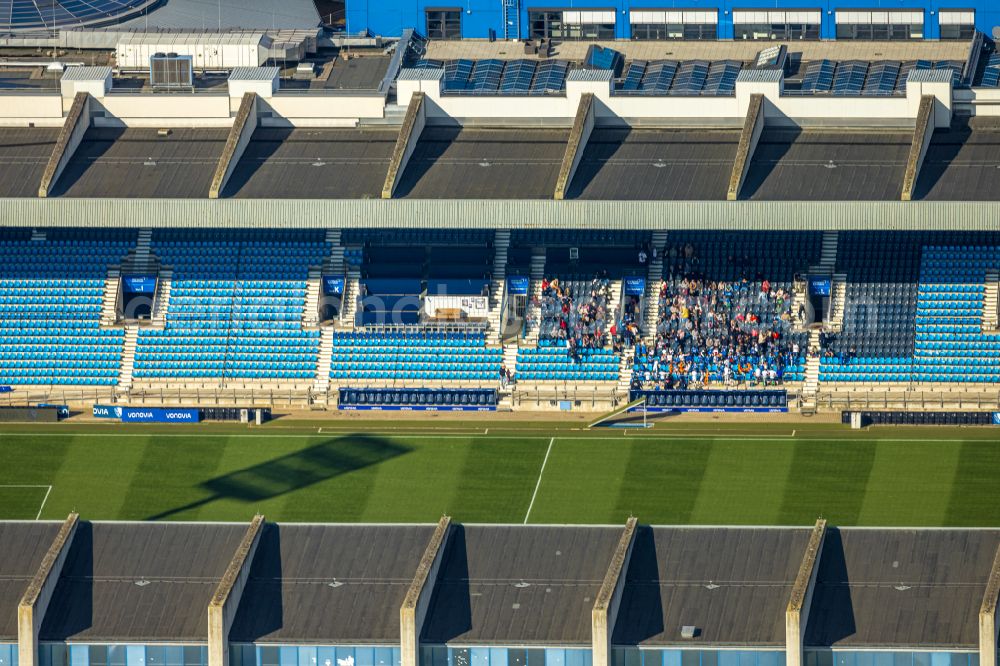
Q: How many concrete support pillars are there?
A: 12